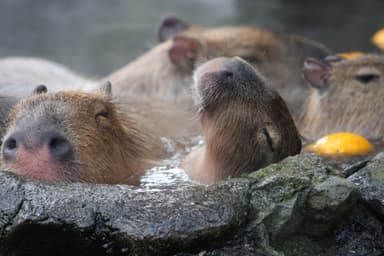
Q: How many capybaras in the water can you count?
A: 4